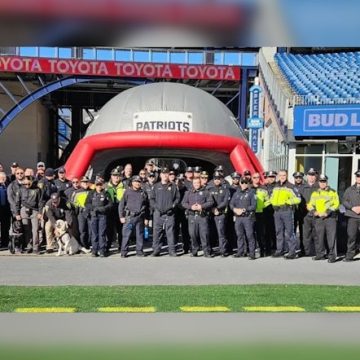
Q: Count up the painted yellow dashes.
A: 5